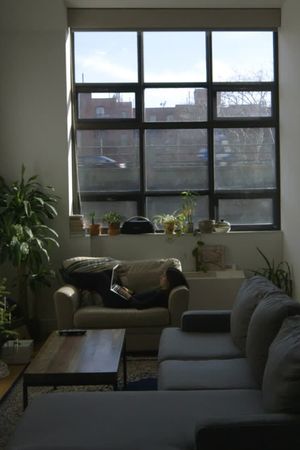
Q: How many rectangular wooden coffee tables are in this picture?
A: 1